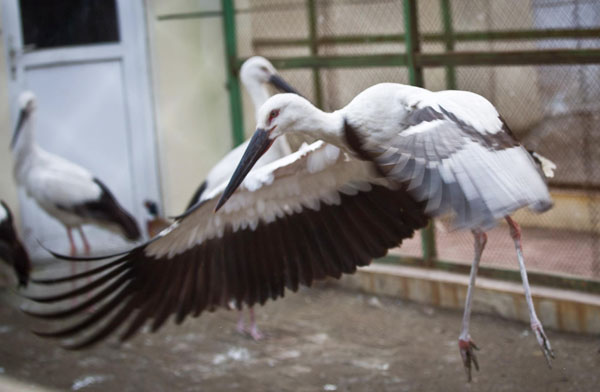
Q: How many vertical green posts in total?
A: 4